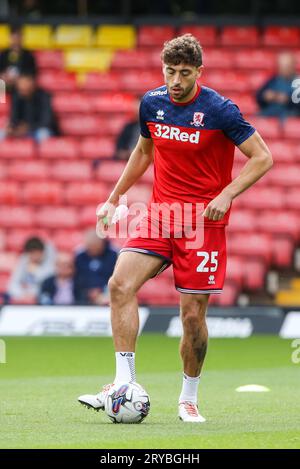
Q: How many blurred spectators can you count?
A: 7